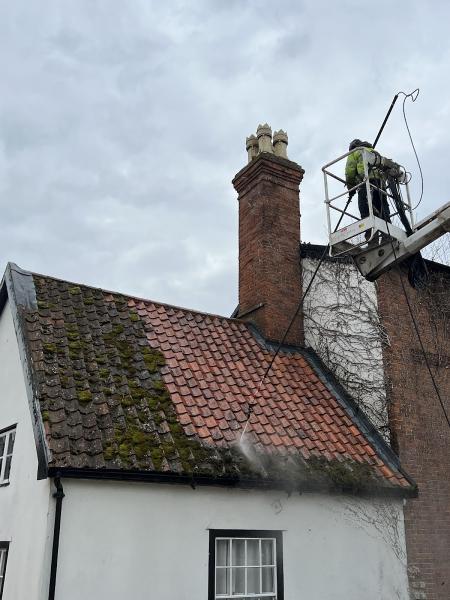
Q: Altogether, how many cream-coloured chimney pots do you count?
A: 3